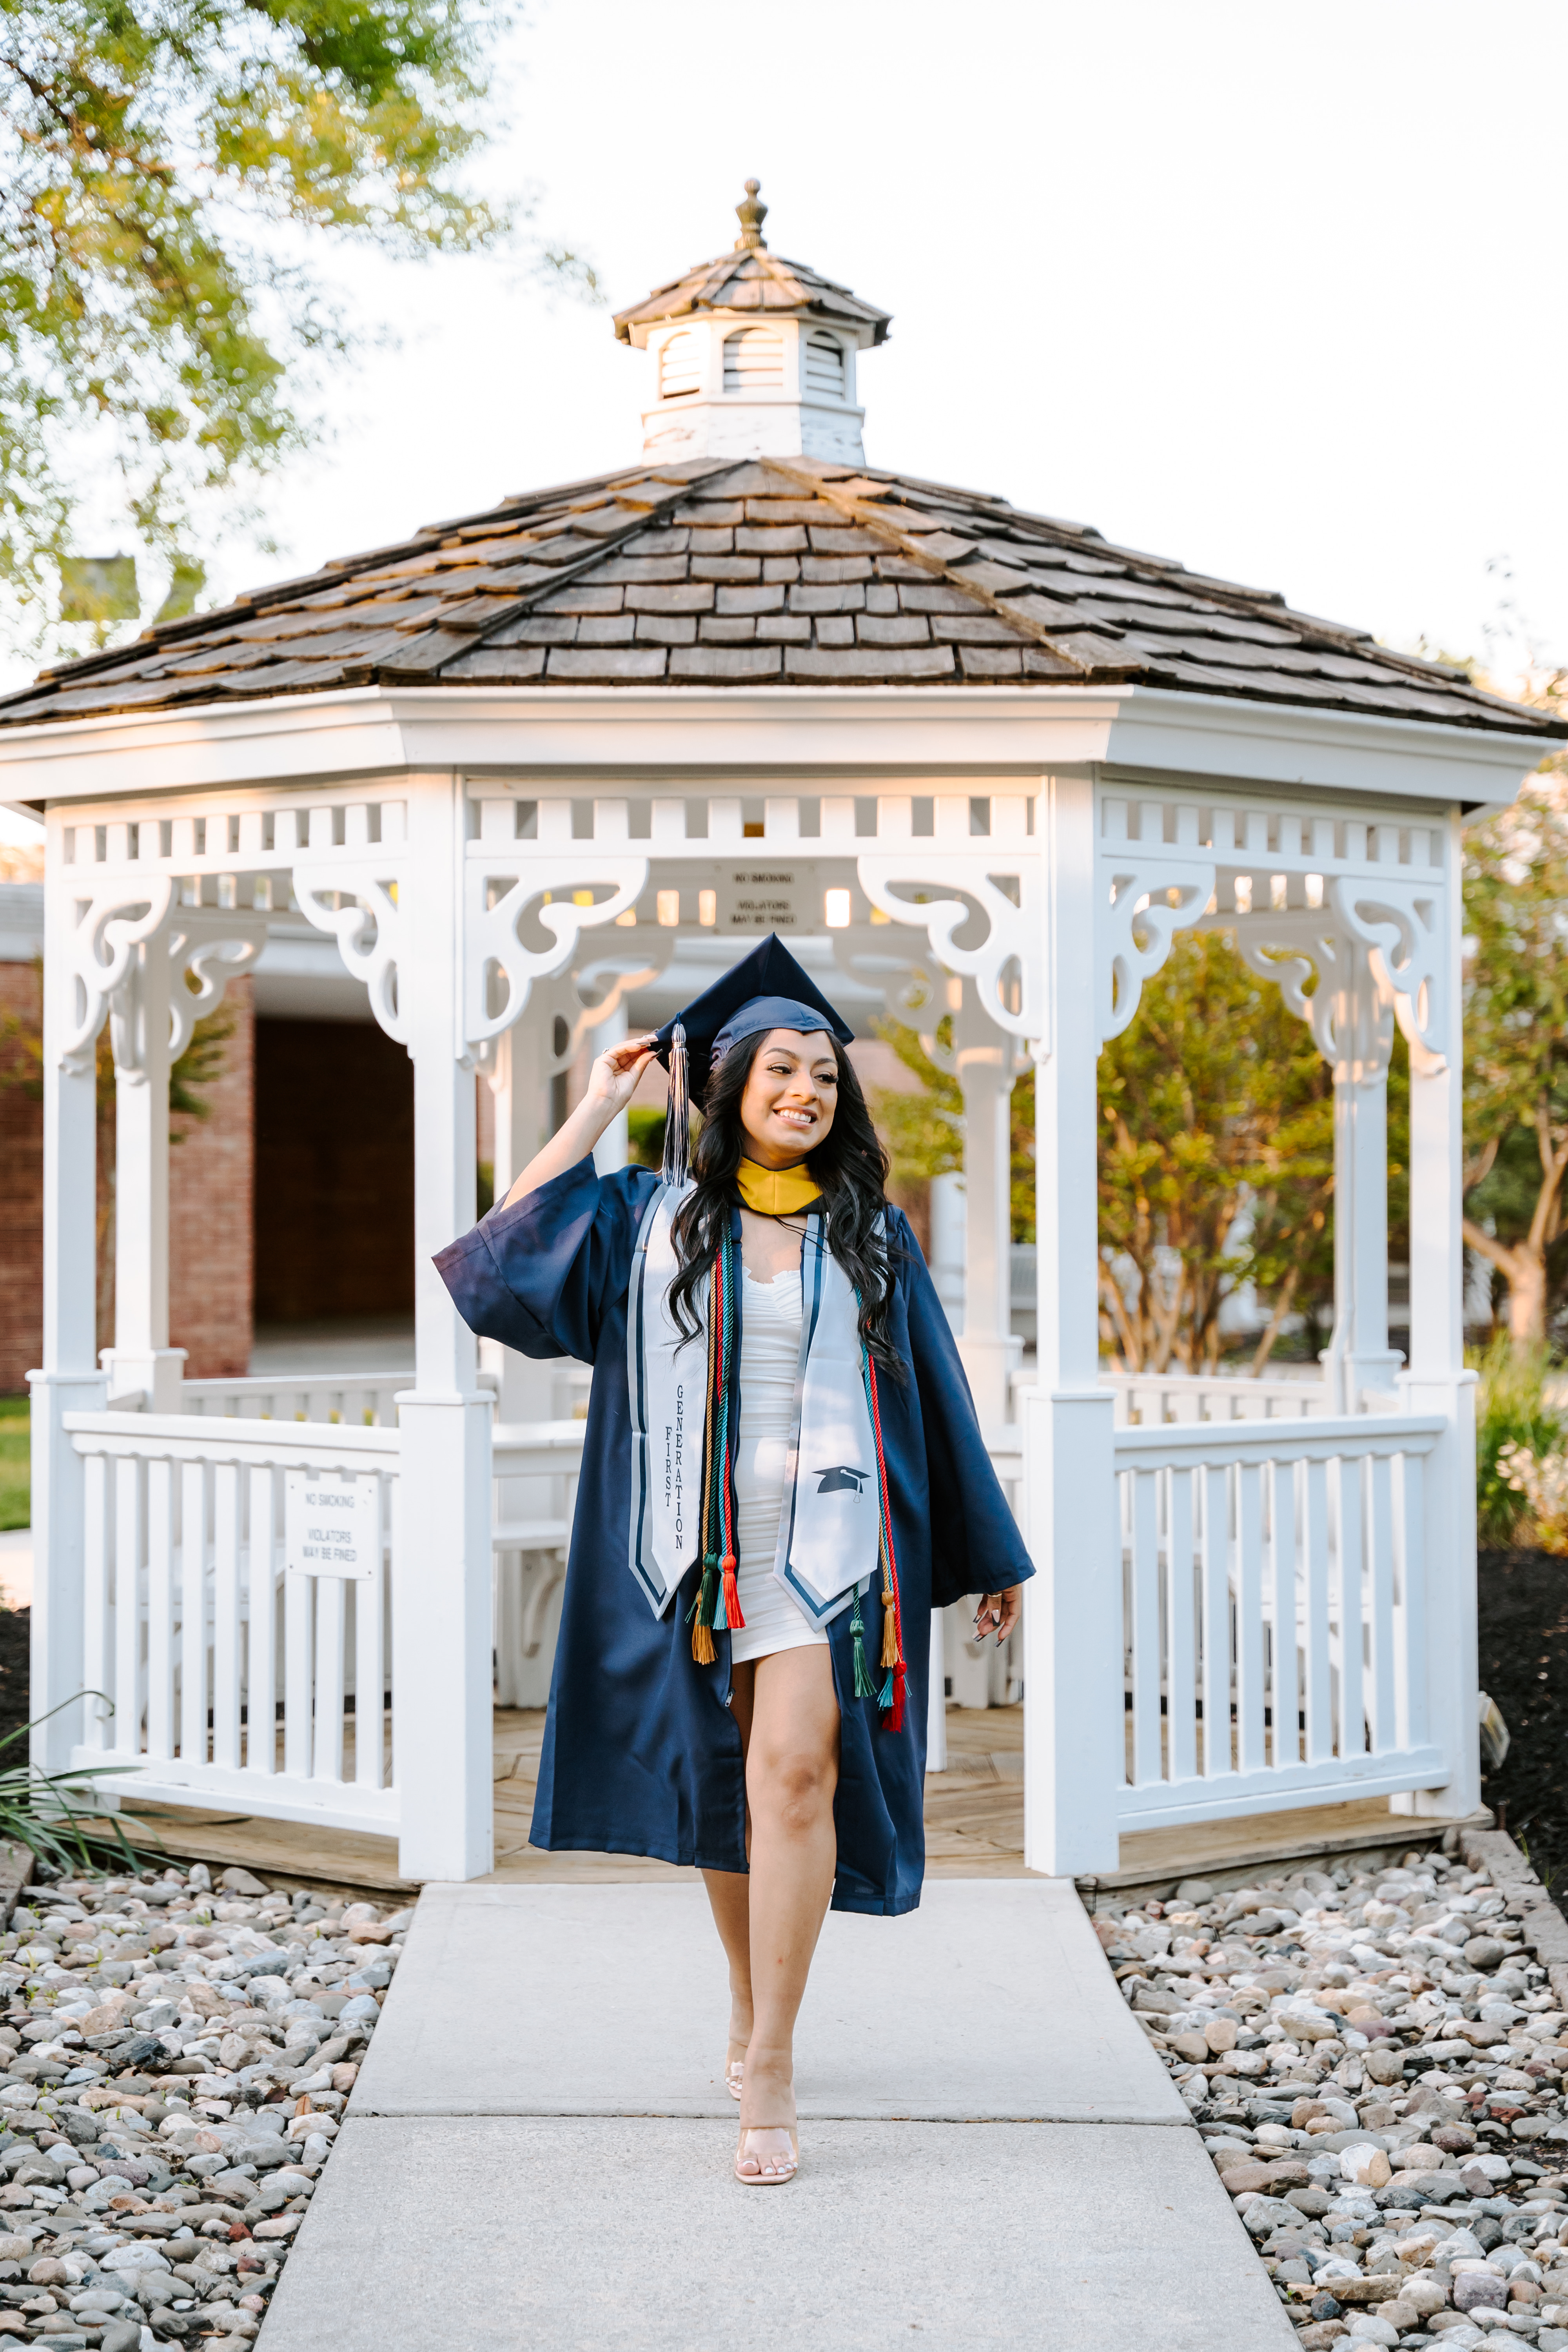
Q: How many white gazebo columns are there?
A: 8